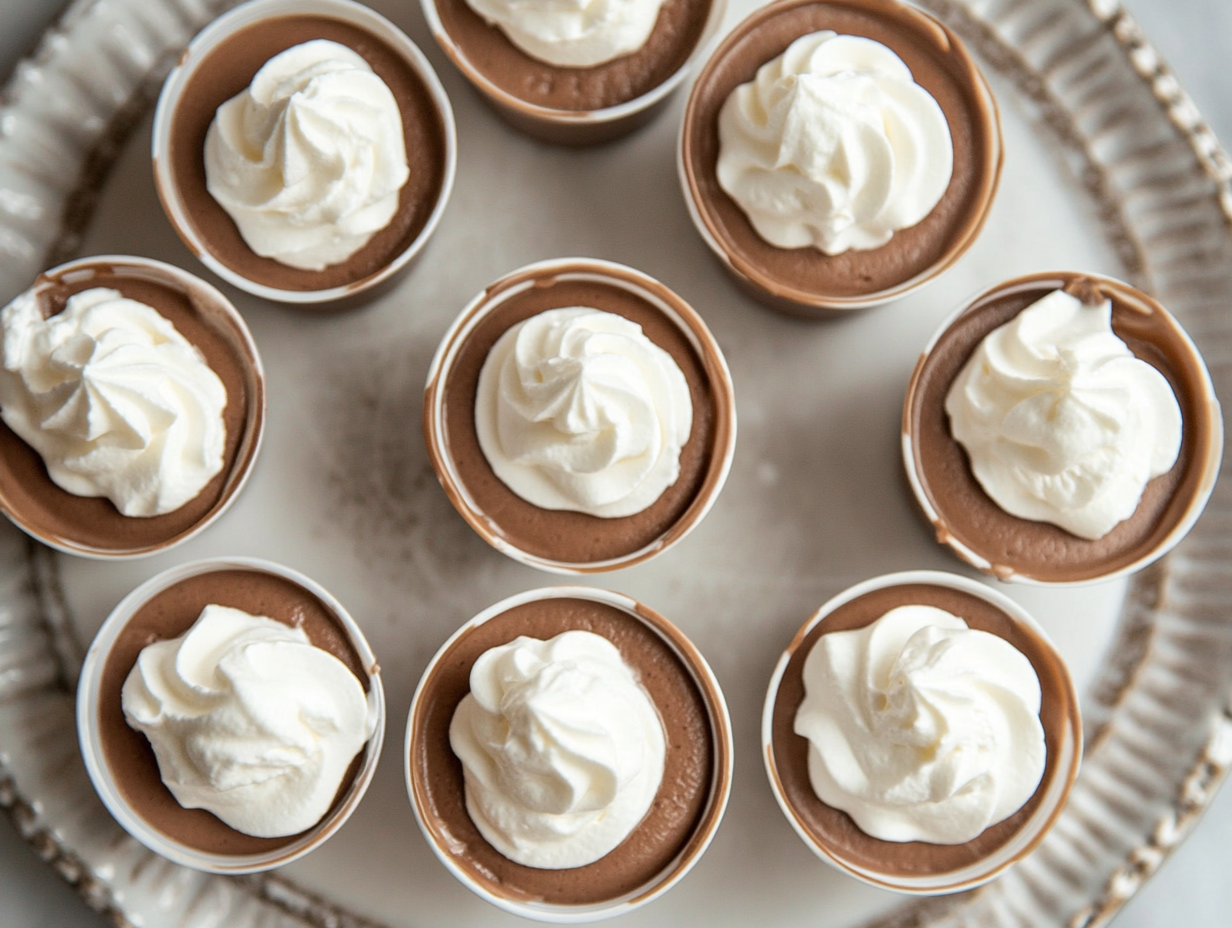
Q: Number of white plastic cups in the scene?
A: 9